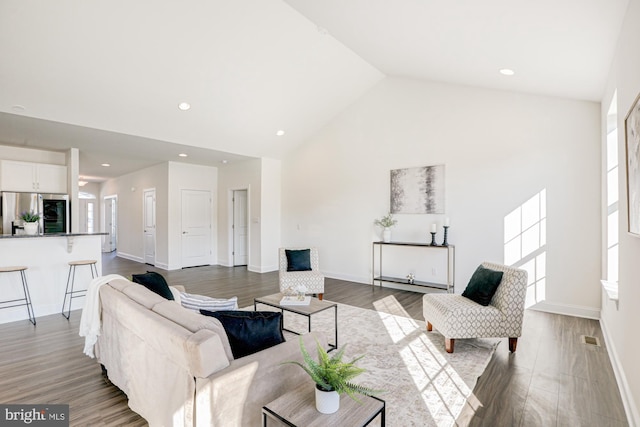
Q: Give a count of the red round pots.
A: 0